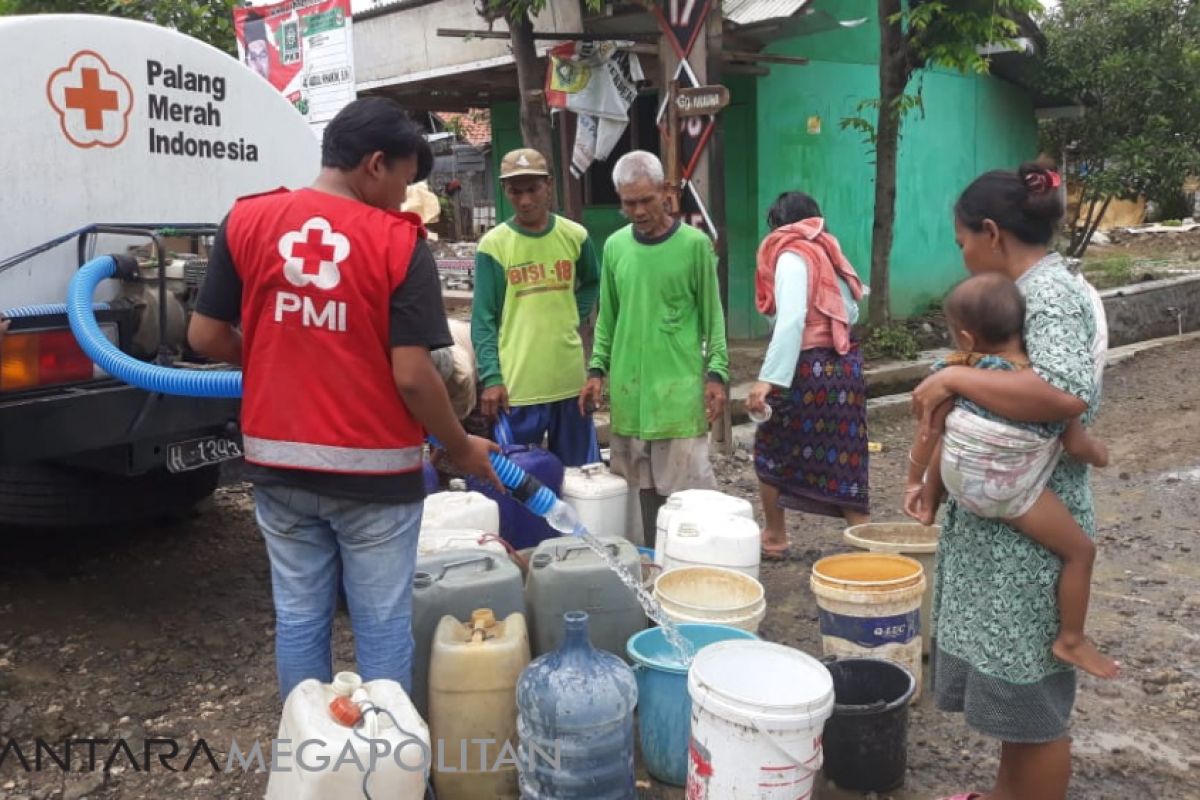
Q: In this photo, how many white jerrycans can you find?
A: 6